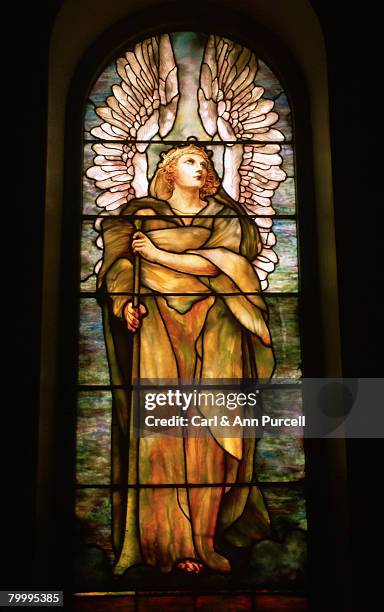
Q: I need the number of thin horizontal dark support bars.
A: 5